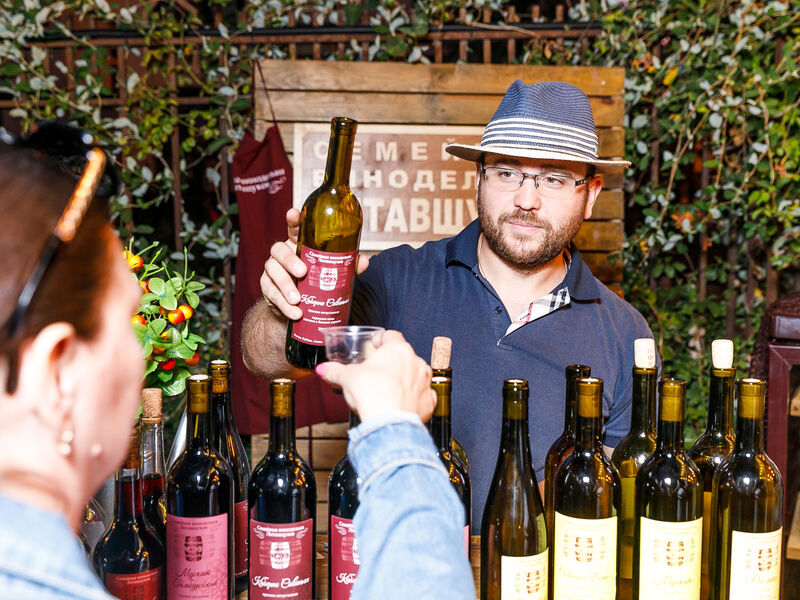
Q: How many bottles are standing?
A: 15